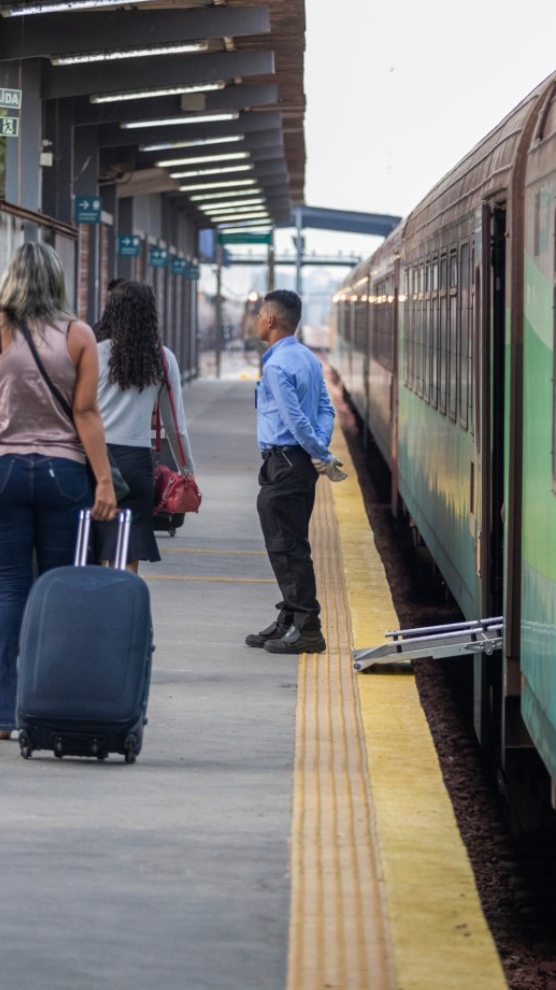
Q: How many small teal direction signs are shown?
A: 5